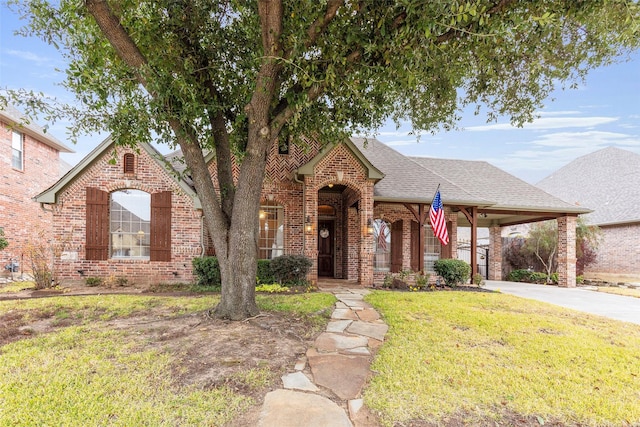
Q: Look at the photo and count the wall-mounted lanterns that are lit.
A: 2